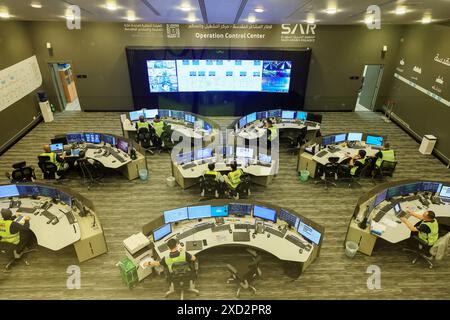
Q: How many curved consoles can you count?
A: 8